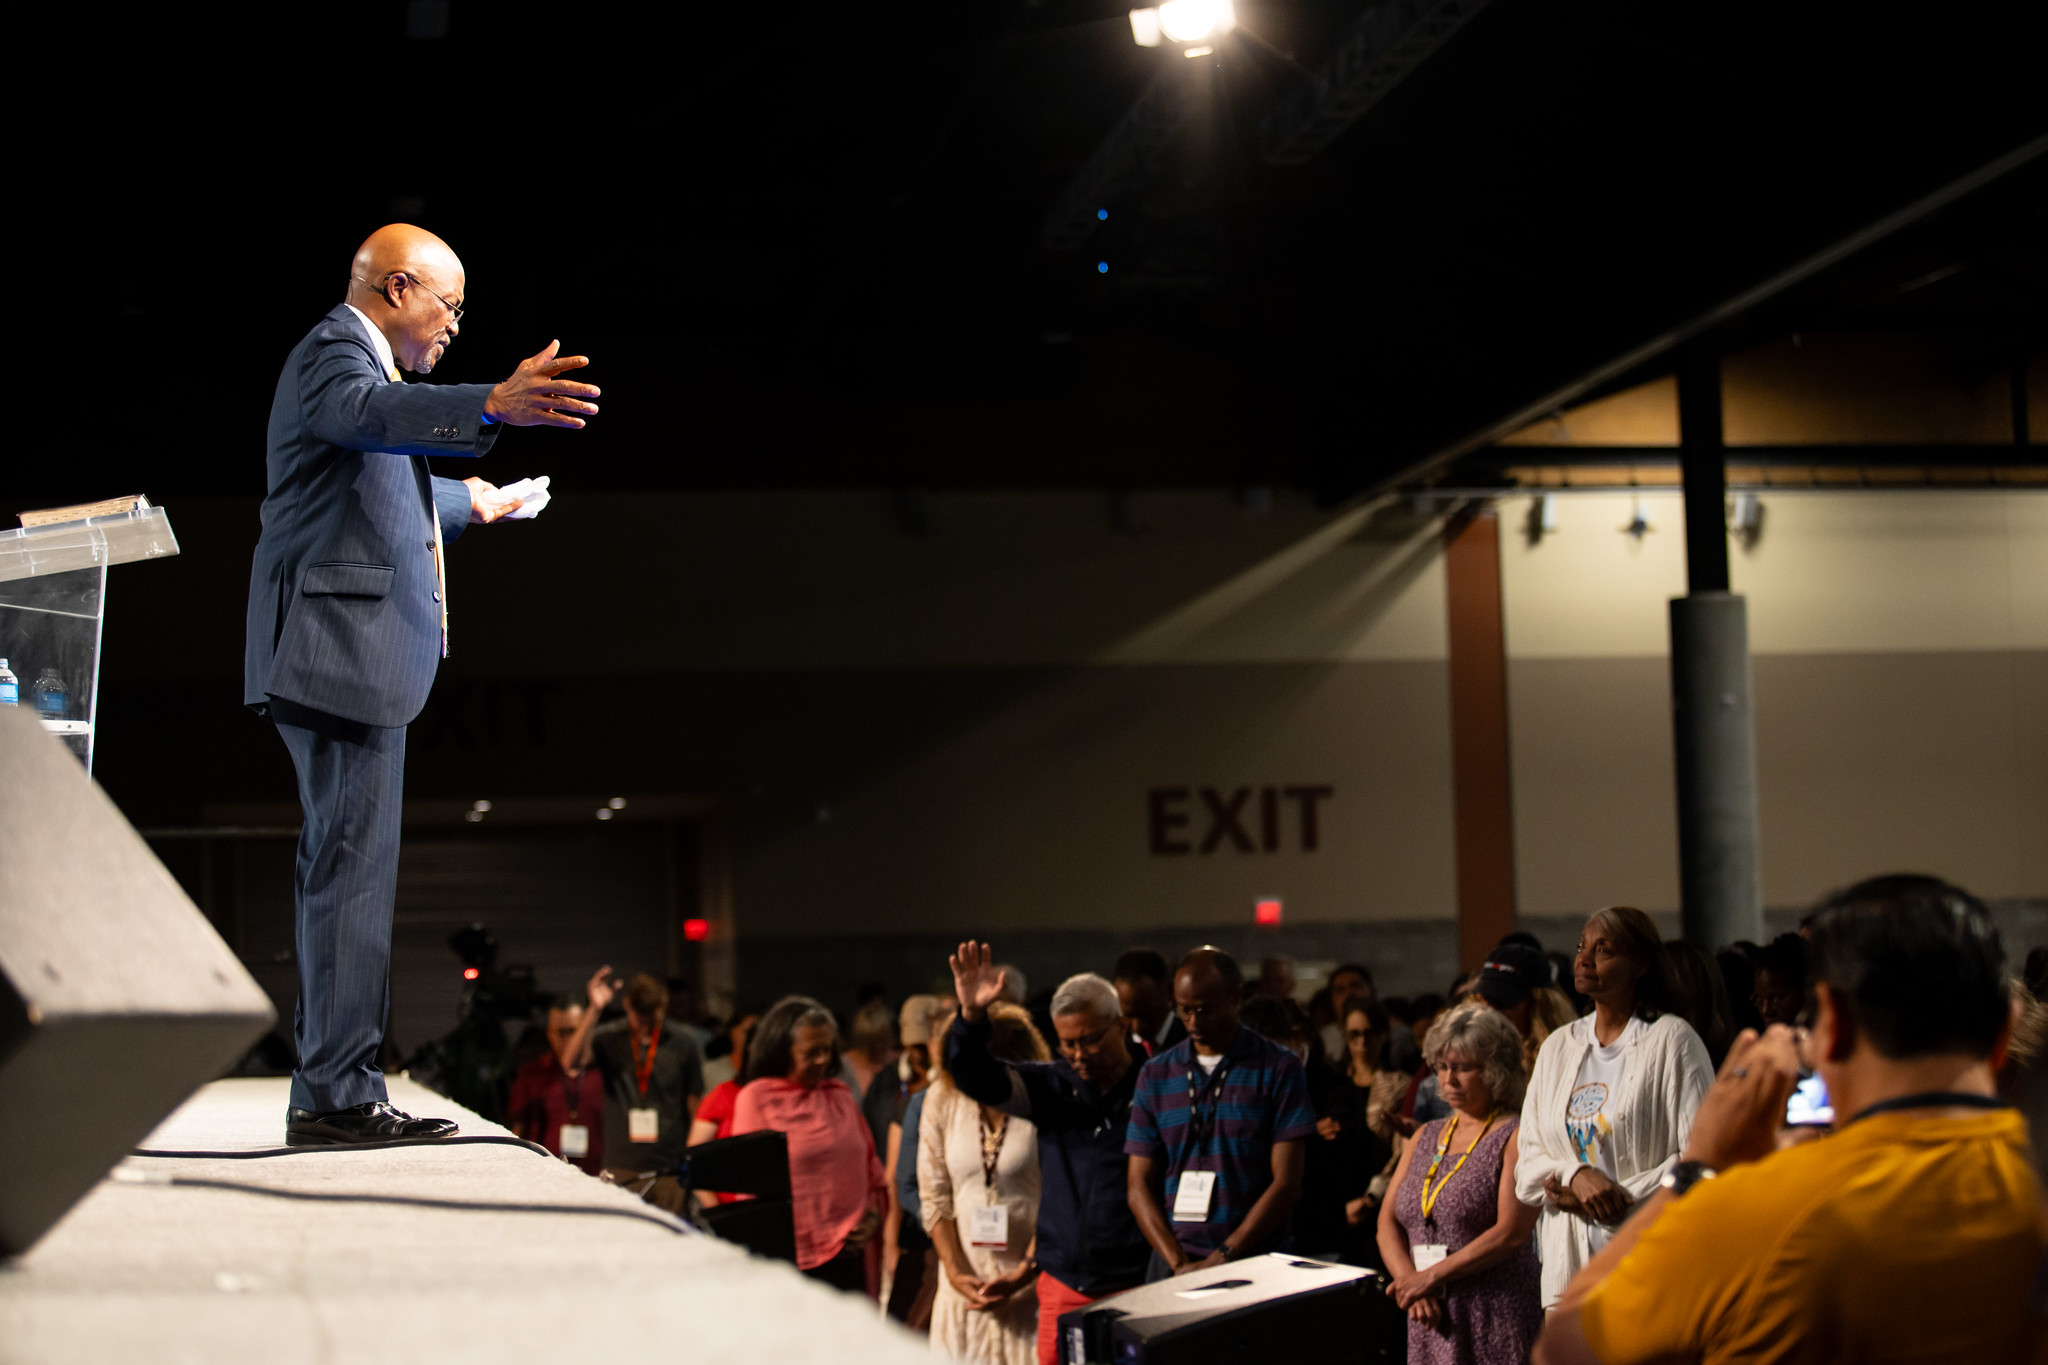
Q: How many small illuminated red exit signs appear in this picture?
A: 2